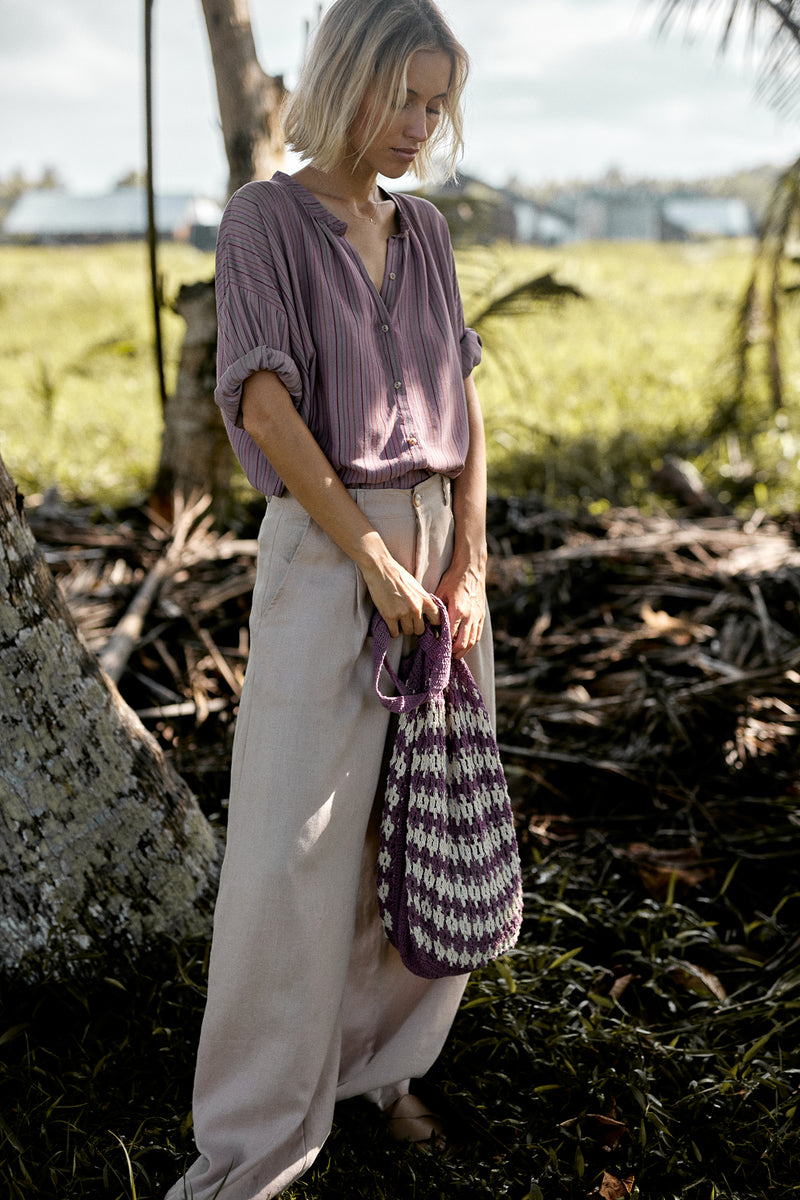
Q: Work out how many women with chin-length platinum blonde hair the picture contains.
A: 1